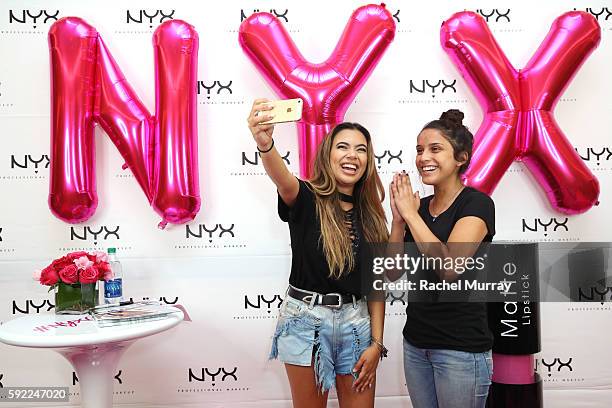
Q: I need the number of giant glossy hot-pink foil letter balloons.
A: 3